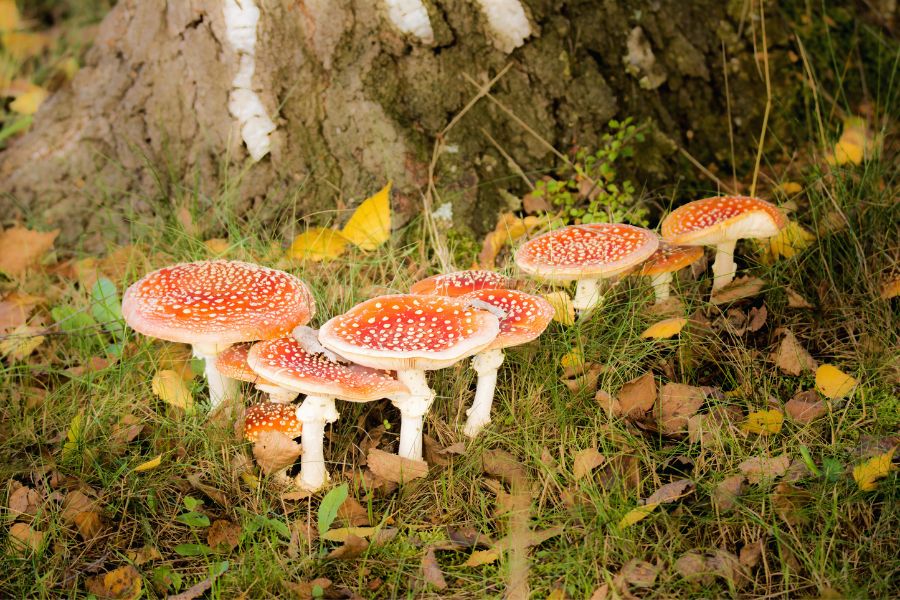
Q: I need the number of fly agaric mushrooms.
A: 10